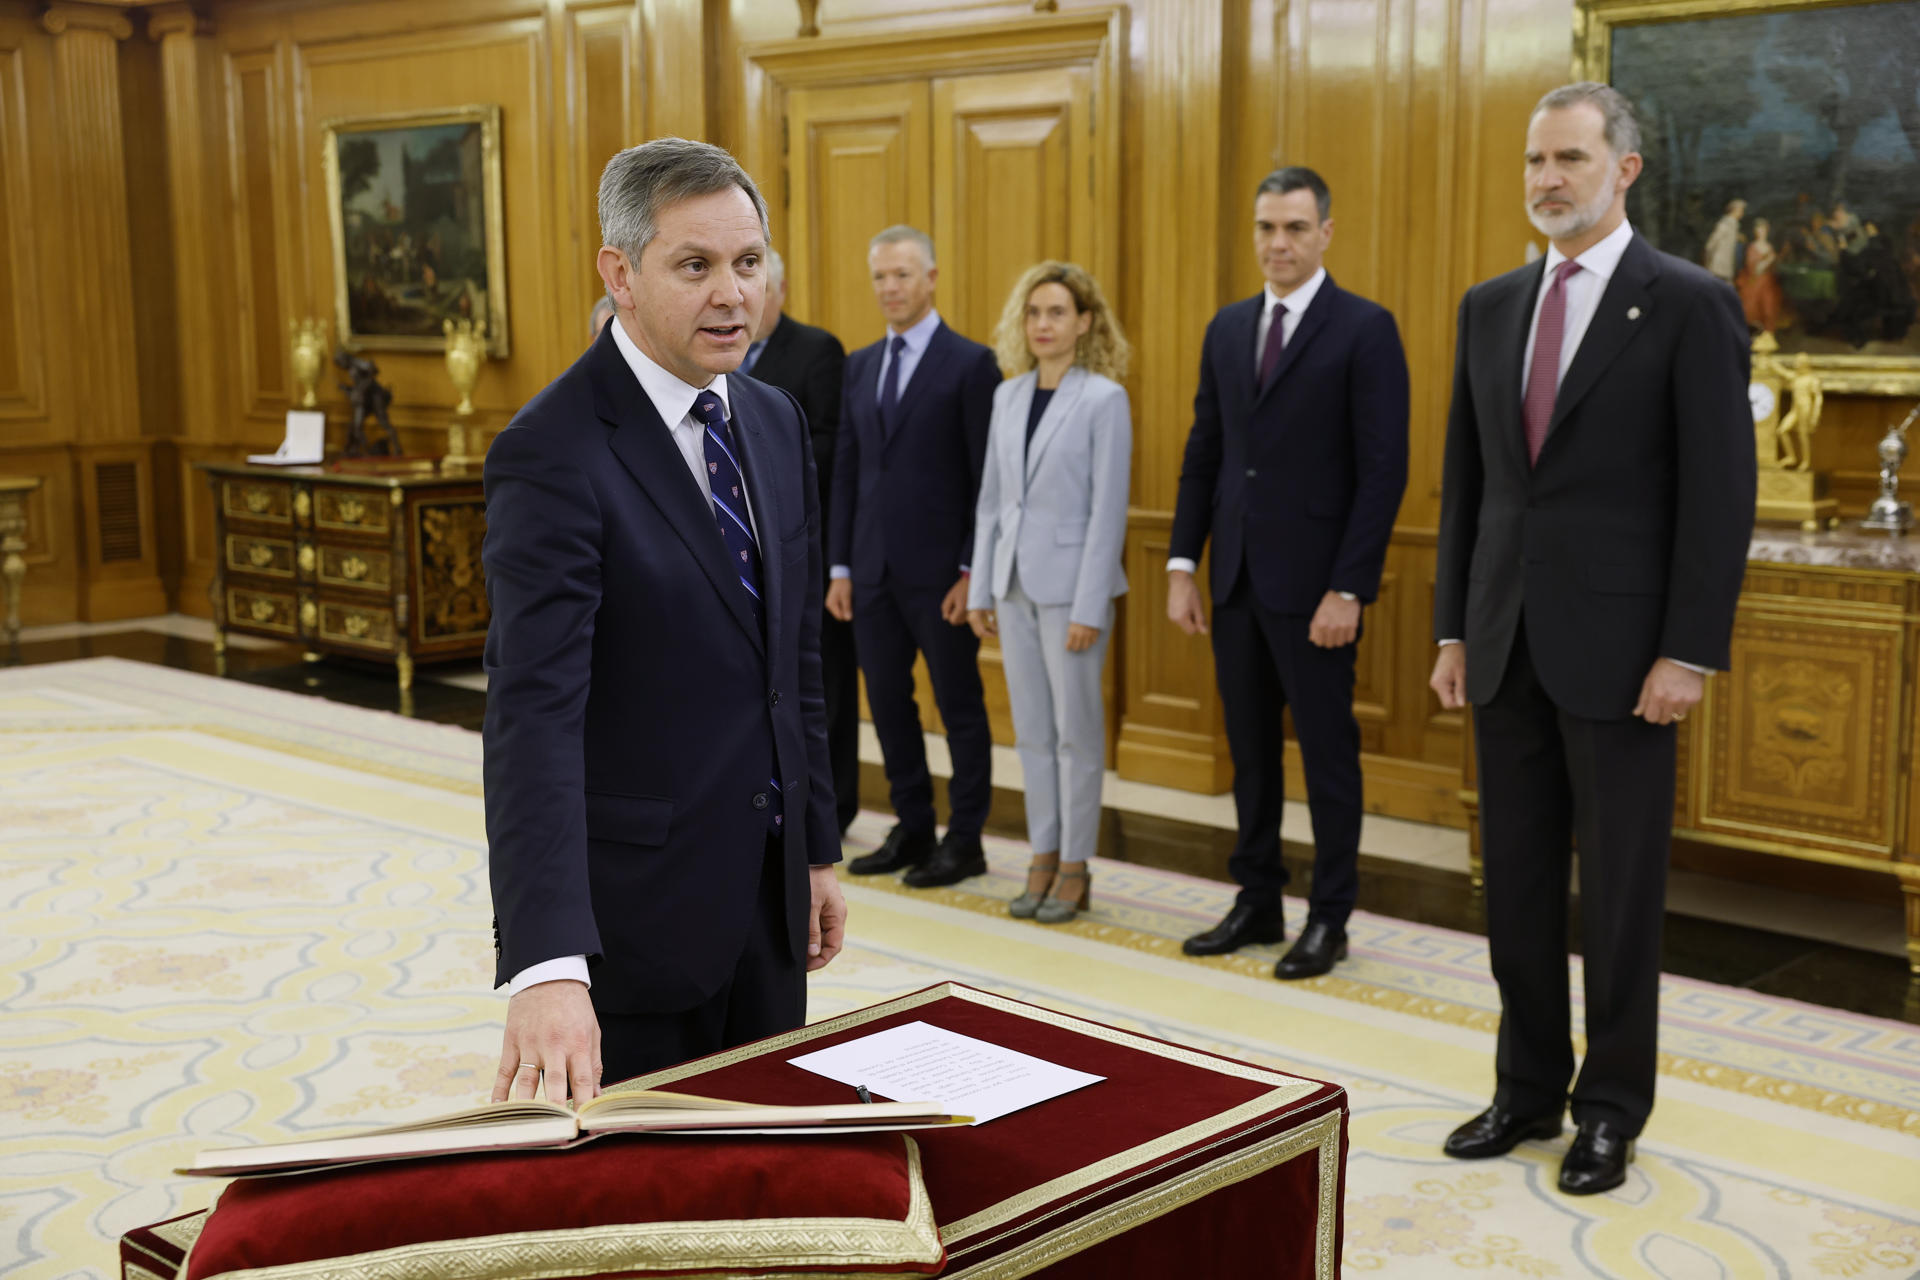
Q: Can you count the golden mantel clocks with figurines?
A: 1